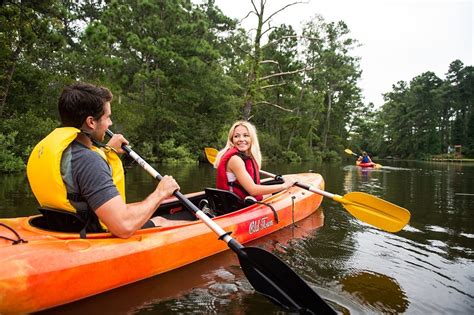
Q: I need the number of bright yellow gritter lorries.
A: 0